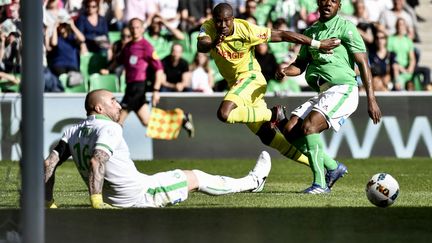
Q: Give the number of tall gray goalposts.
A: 1